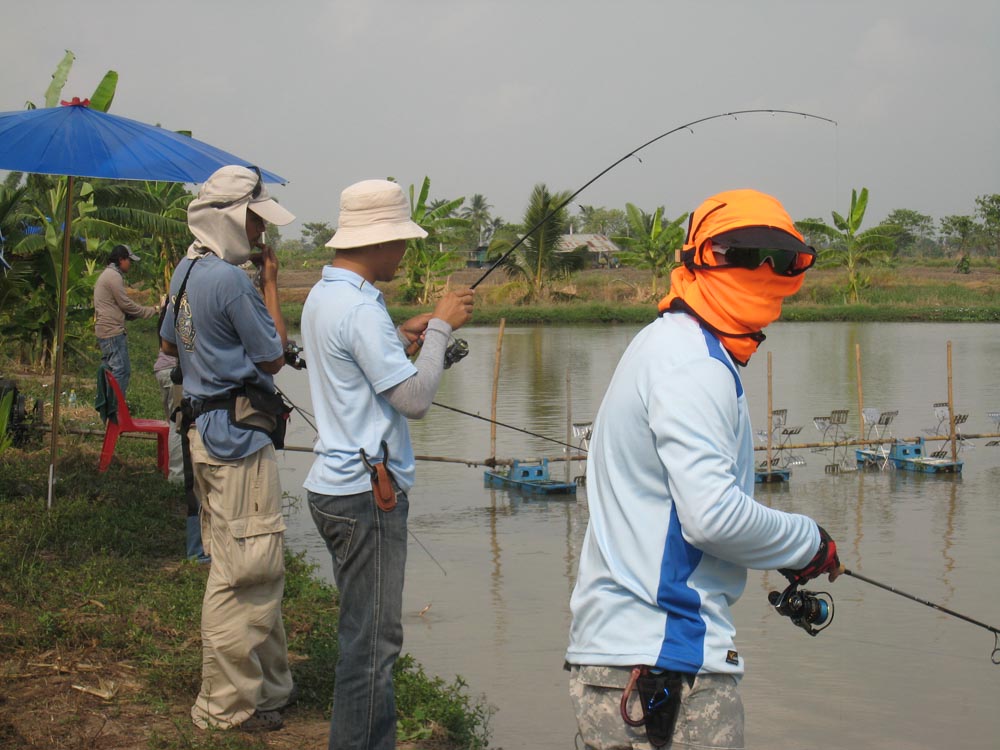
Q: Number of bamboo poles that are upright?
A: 5